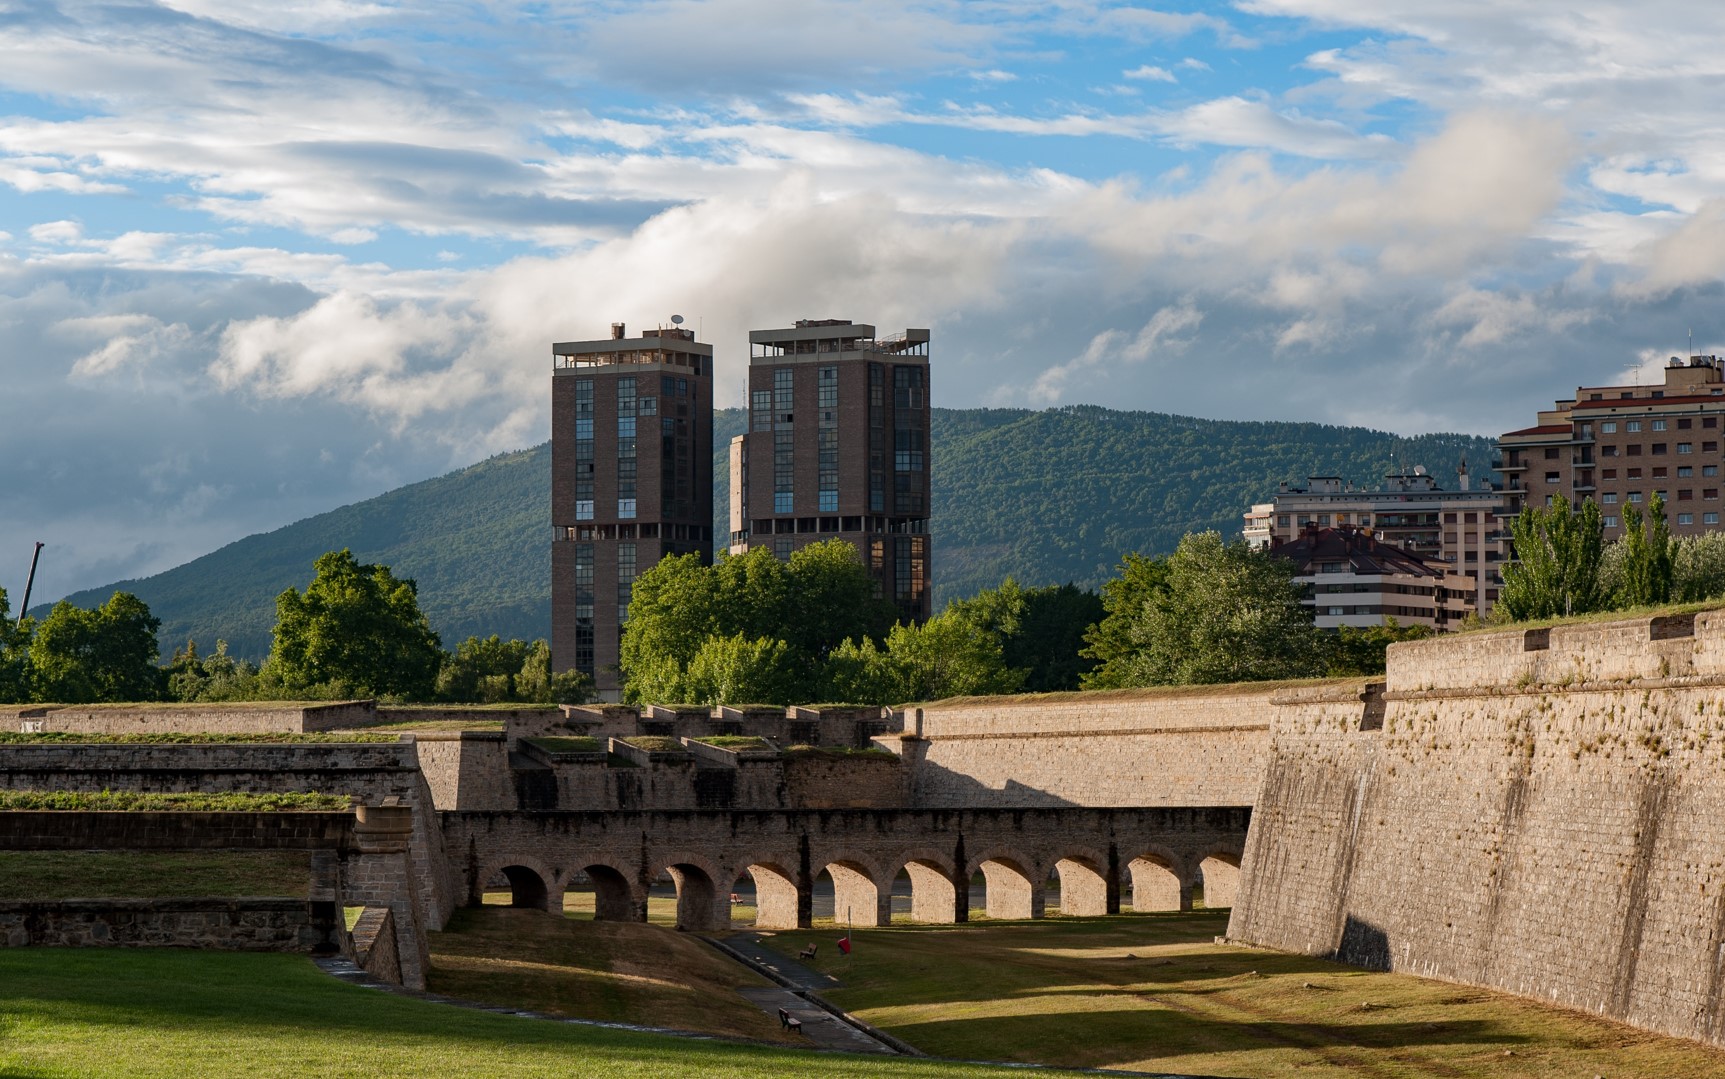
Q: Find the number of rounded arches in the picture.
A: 10